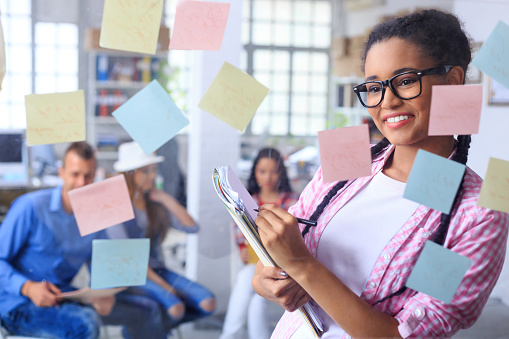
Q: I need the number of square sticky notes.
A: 13